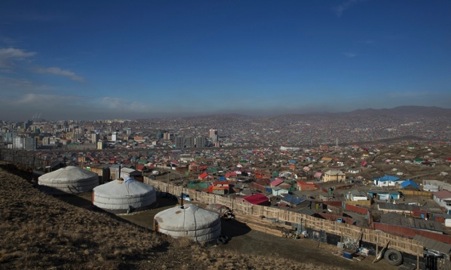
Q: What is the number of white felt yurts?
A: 3